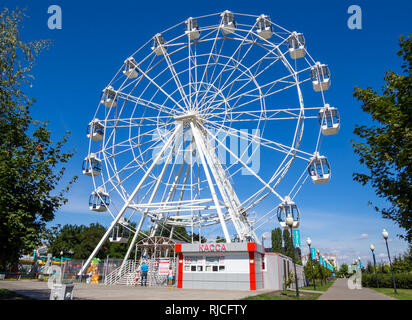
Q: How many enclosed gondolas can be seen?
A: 15